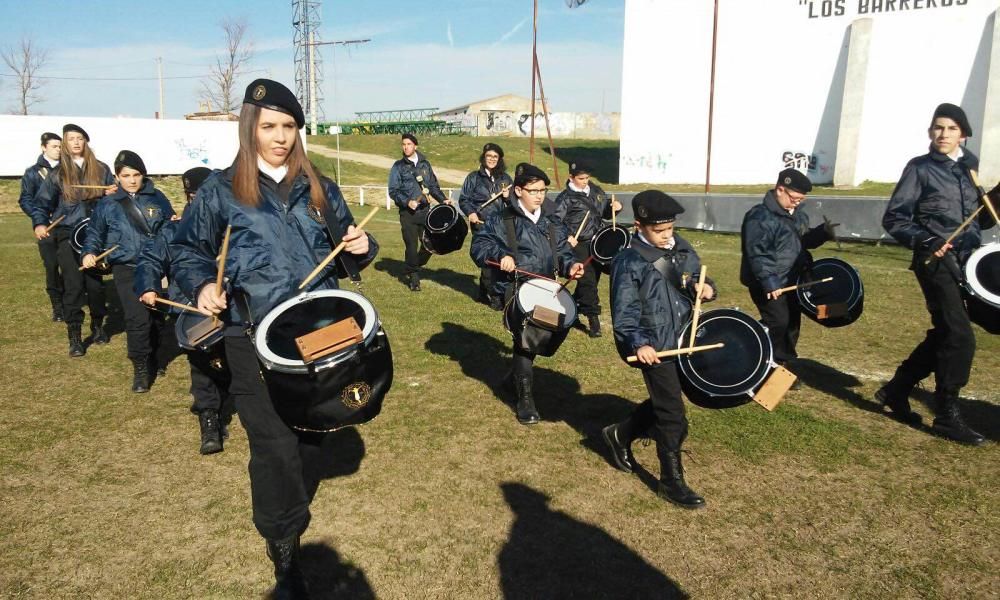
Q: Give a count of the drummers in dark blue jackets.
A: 12